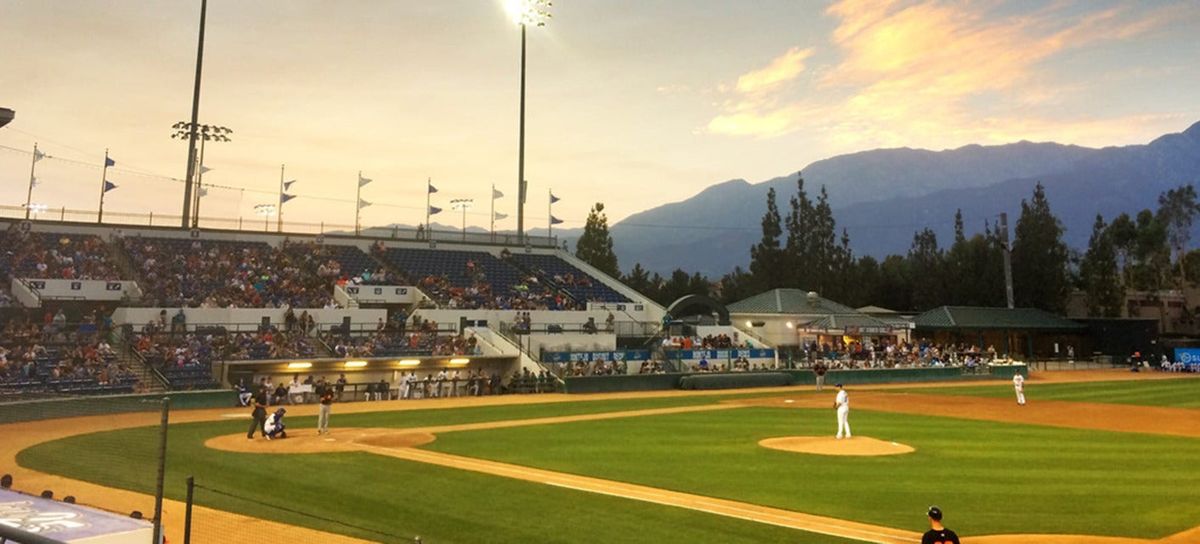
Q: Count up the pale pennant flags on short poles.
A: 8